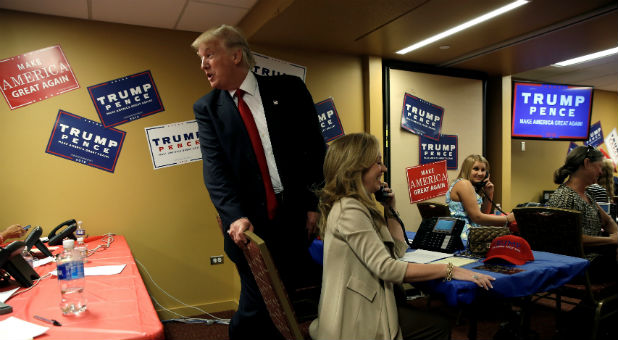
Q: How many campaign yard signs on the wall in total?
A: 13